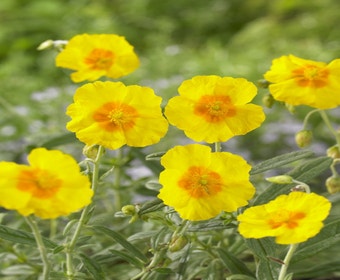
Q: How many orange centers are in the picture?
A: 7